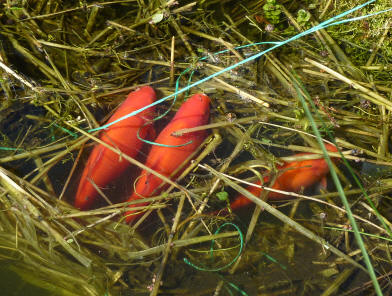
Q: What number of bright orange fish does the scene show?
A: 3